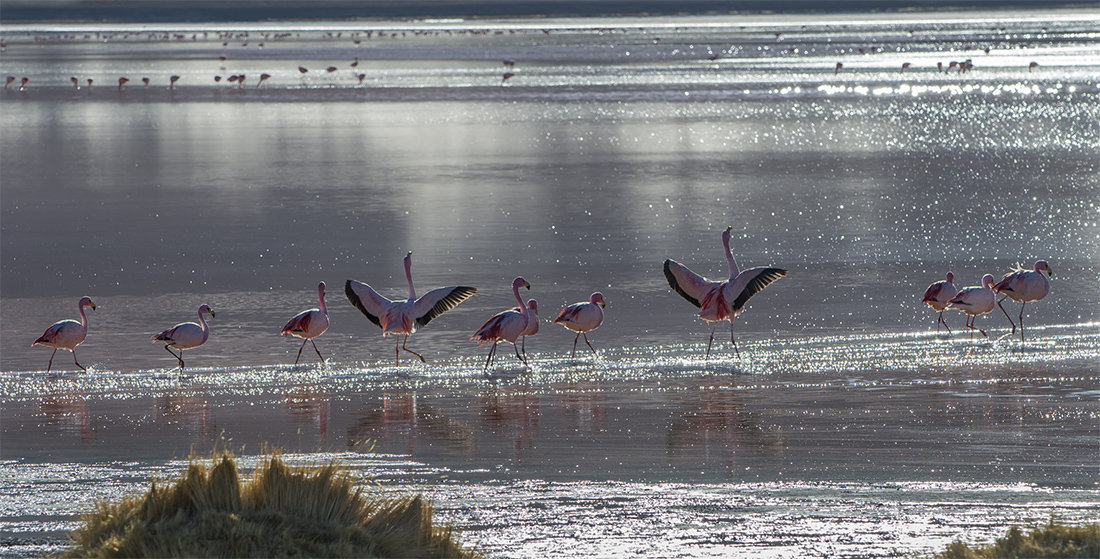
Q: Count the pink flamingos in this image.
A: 11